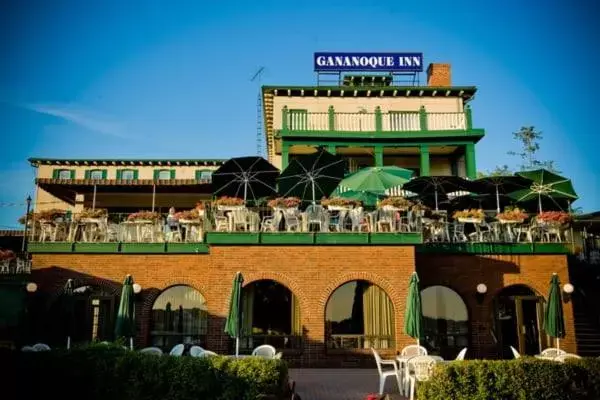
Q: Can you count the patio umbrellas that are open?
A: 6